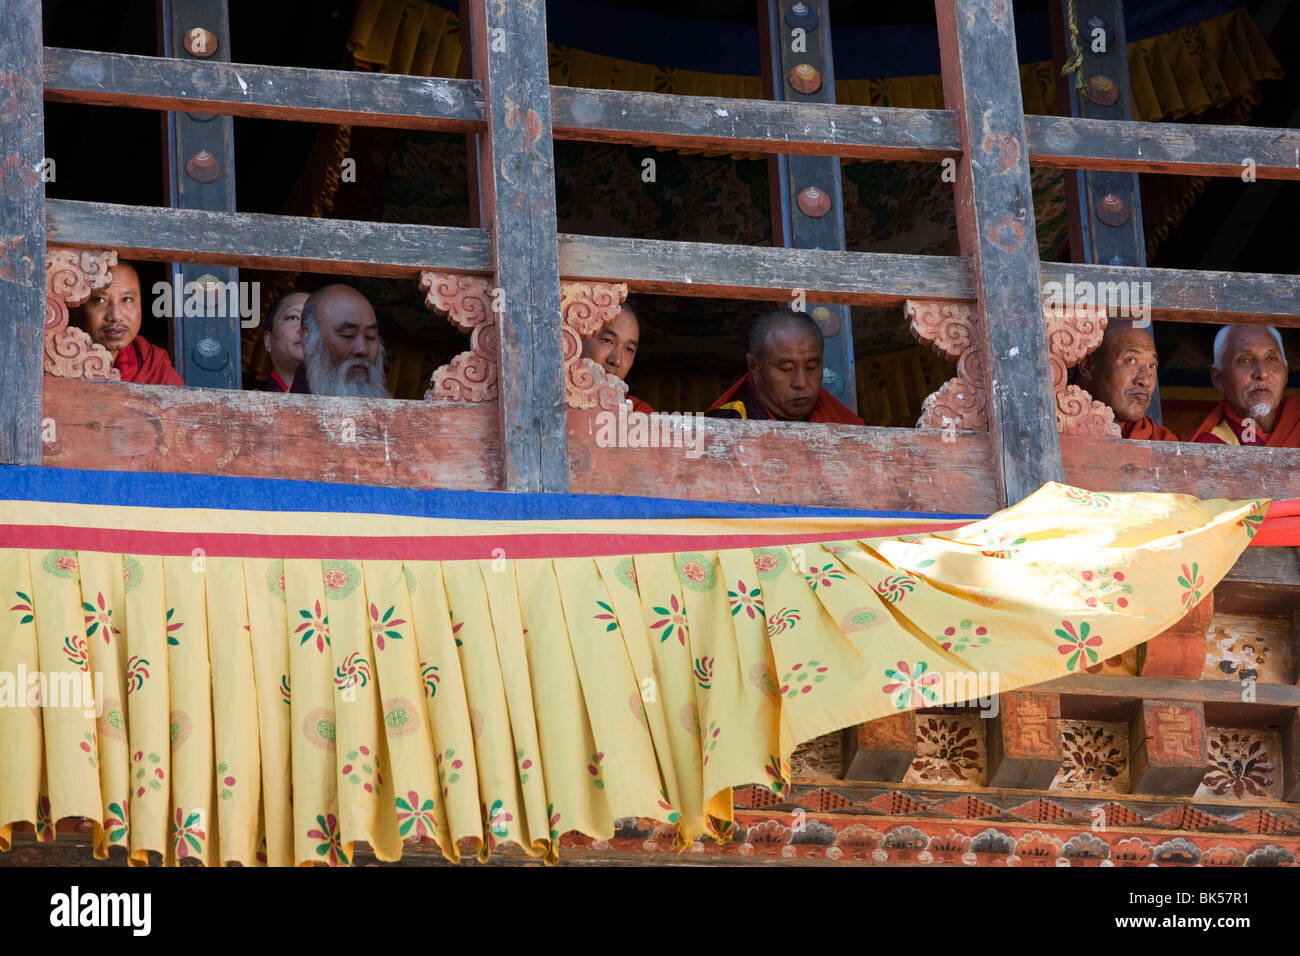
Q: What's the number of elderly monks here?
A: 2